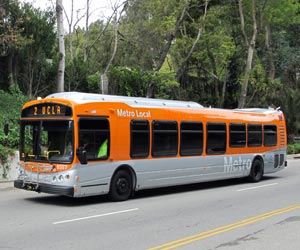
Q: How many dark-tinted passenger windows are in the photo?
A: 7